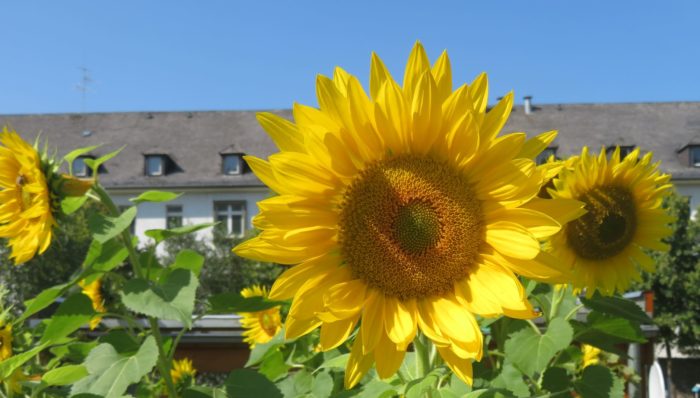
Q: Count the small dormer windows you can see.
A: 6